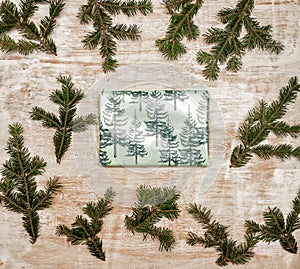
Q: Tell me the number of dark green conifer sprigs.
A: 11